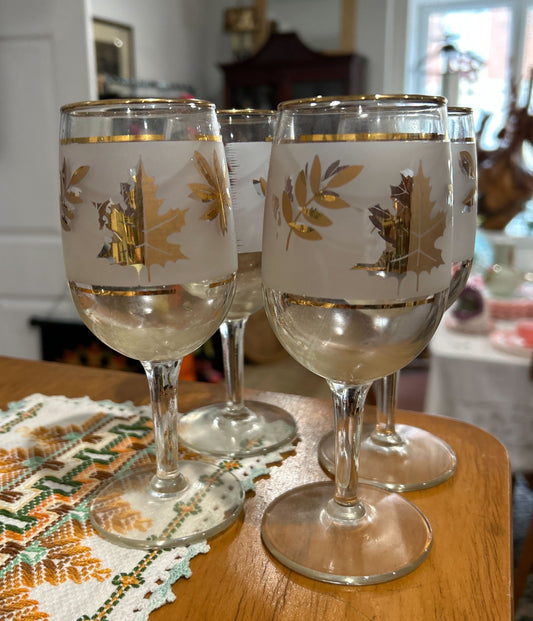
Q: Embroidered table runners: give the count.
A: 1